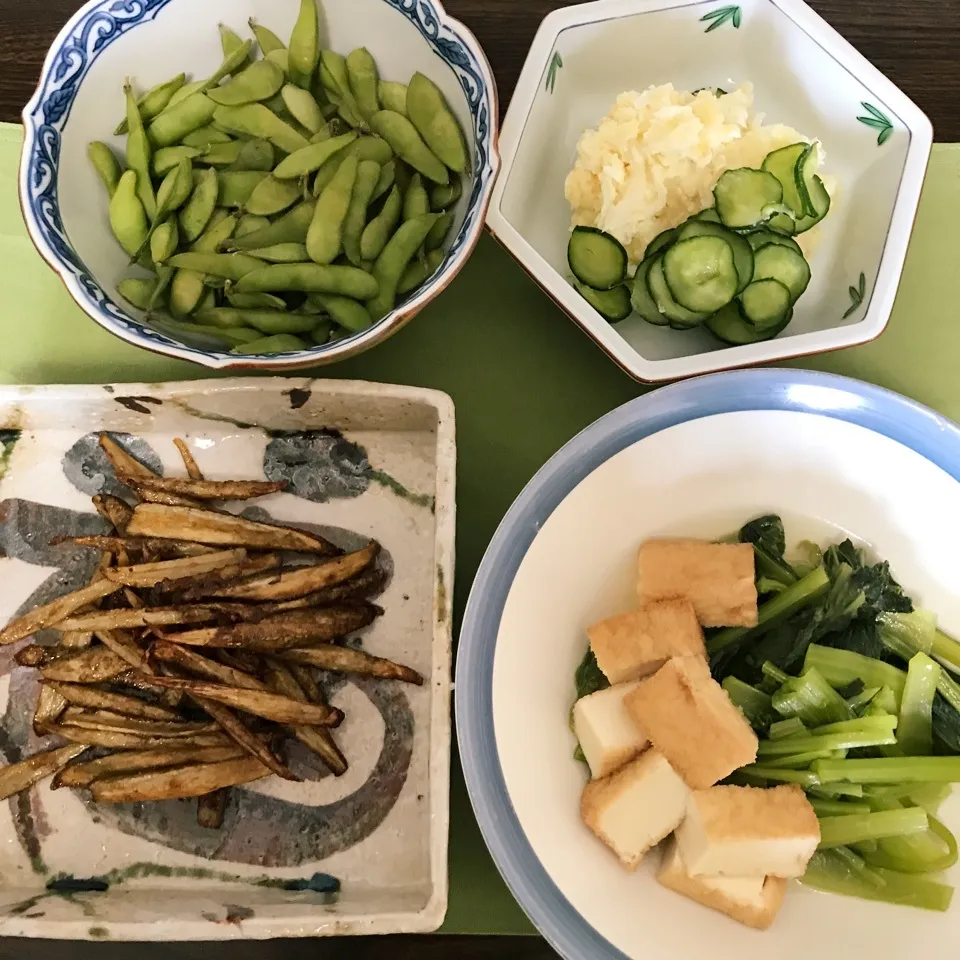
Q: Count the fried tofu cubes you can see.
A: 7